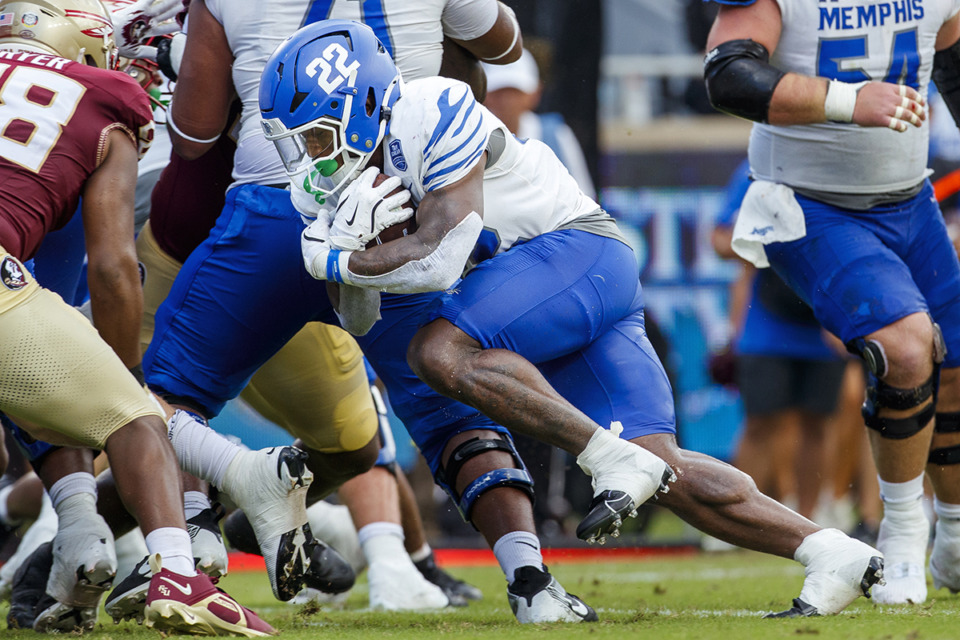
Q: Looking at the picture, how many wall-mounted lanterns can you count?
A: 0